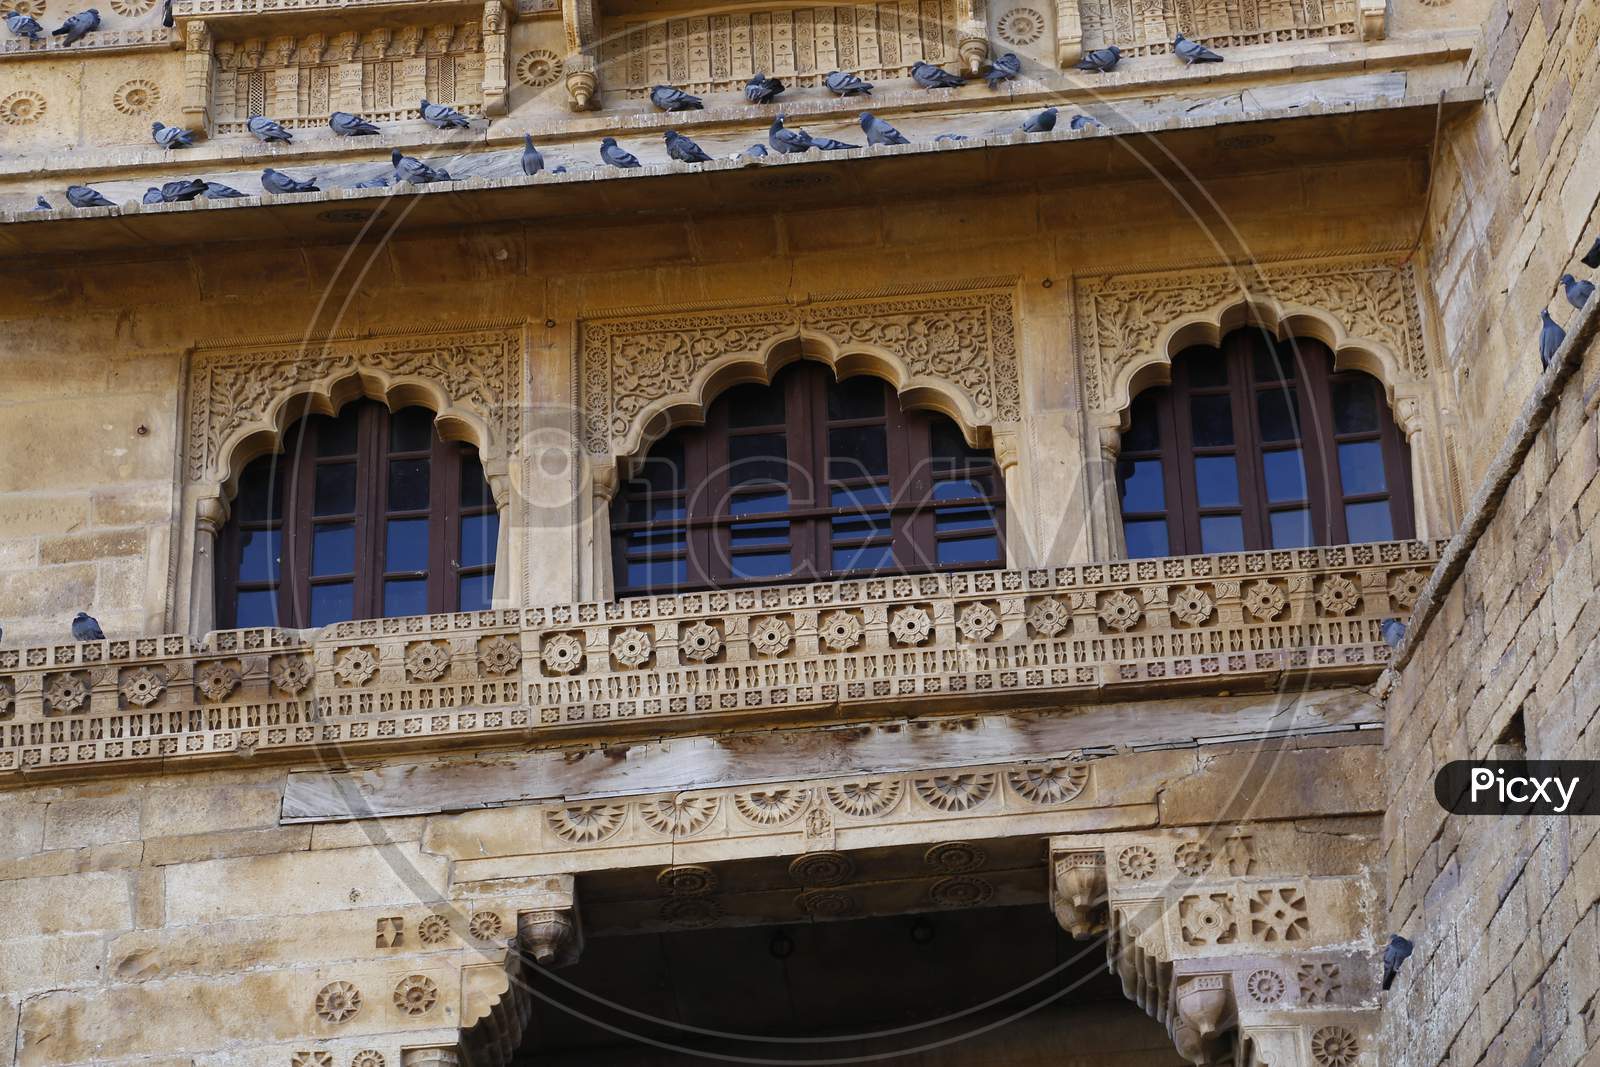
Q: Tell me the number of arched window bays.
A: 3